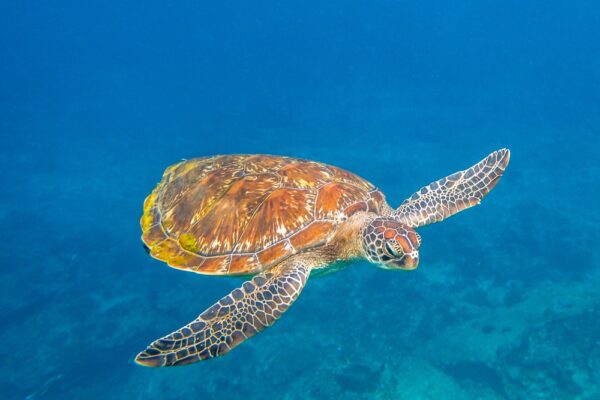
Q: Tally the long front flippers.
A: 2